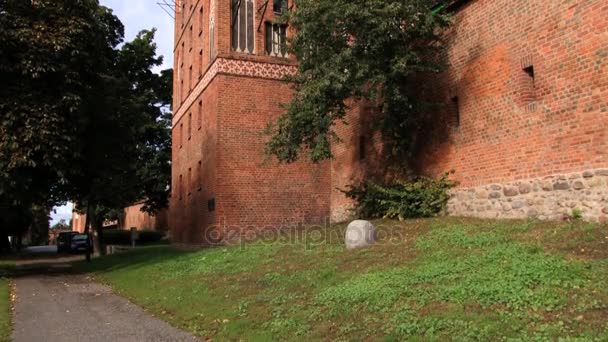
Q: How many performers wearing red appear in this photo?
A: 0